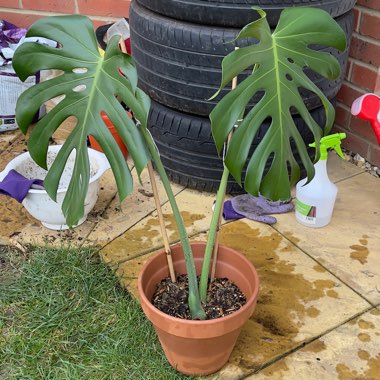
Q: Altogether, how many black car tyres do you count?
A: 3